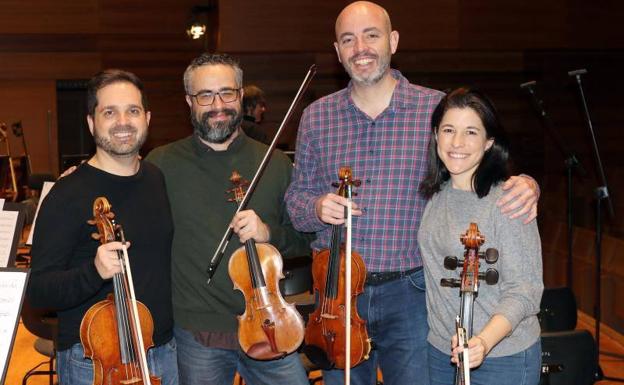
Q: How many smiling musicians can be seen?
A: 4